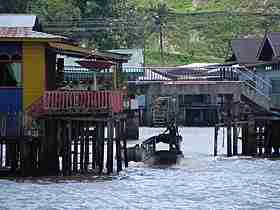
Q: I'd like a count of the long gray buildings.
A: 1